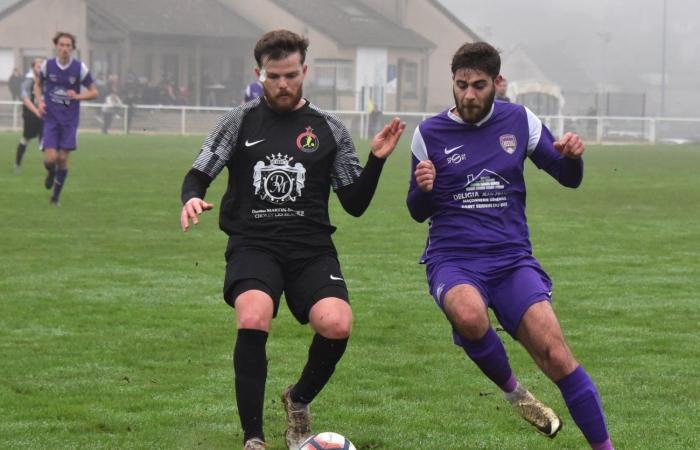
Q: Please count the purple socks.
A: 4